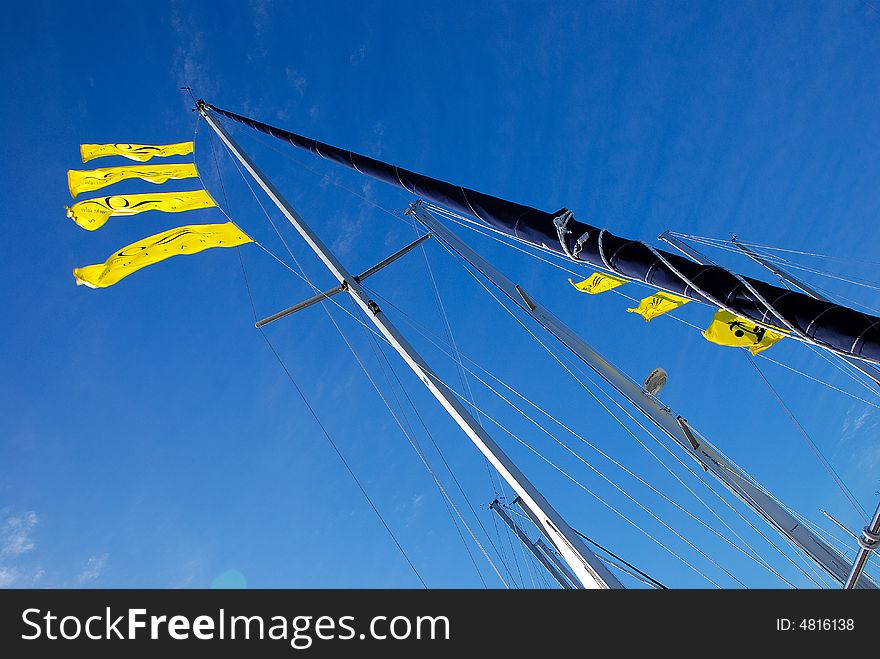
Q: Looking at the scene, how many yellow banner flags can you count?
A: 7